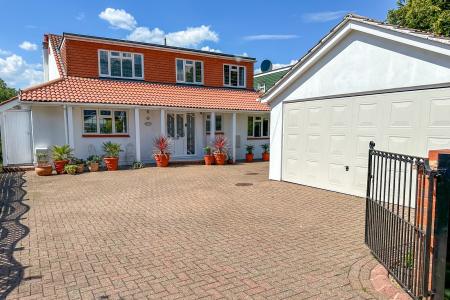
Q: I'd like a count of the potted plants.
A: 11